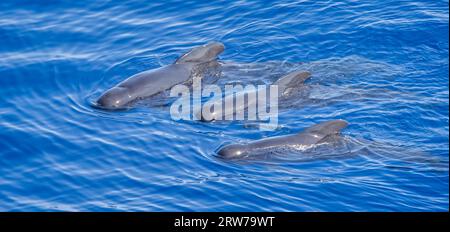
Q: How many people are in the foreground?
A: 0